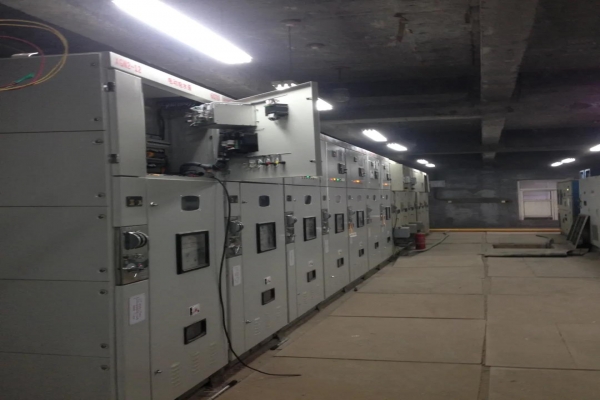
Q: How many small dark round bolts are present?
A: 9